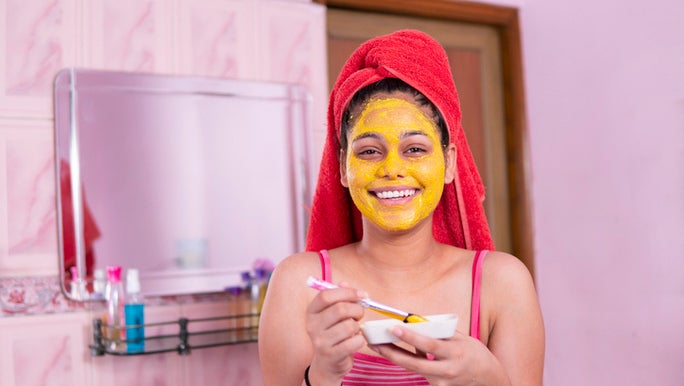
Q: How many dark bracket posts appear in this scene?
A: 2